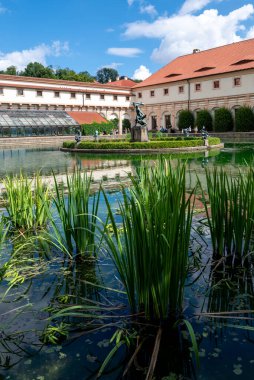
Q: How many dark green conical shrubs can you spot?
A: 4